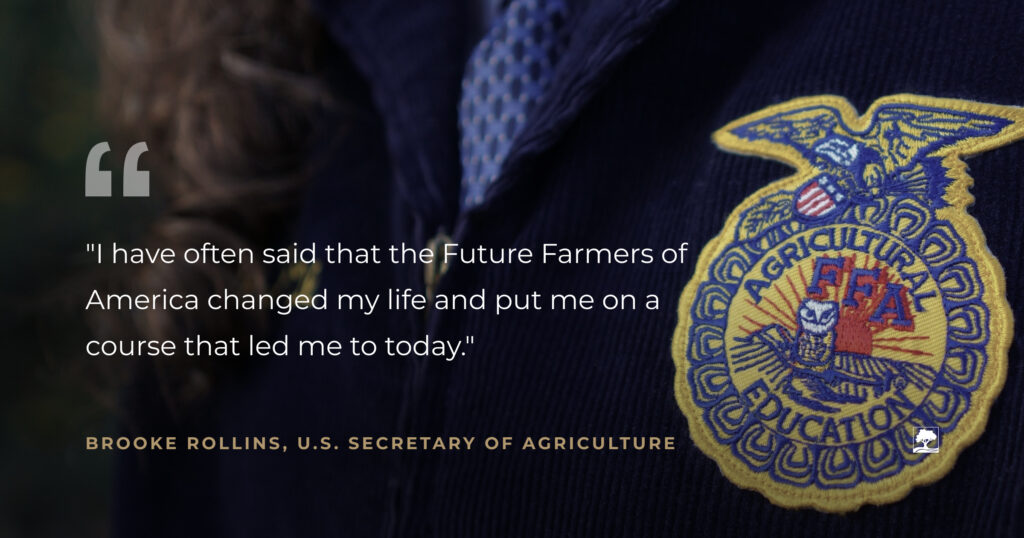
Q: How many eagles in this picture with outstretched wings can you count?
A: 1